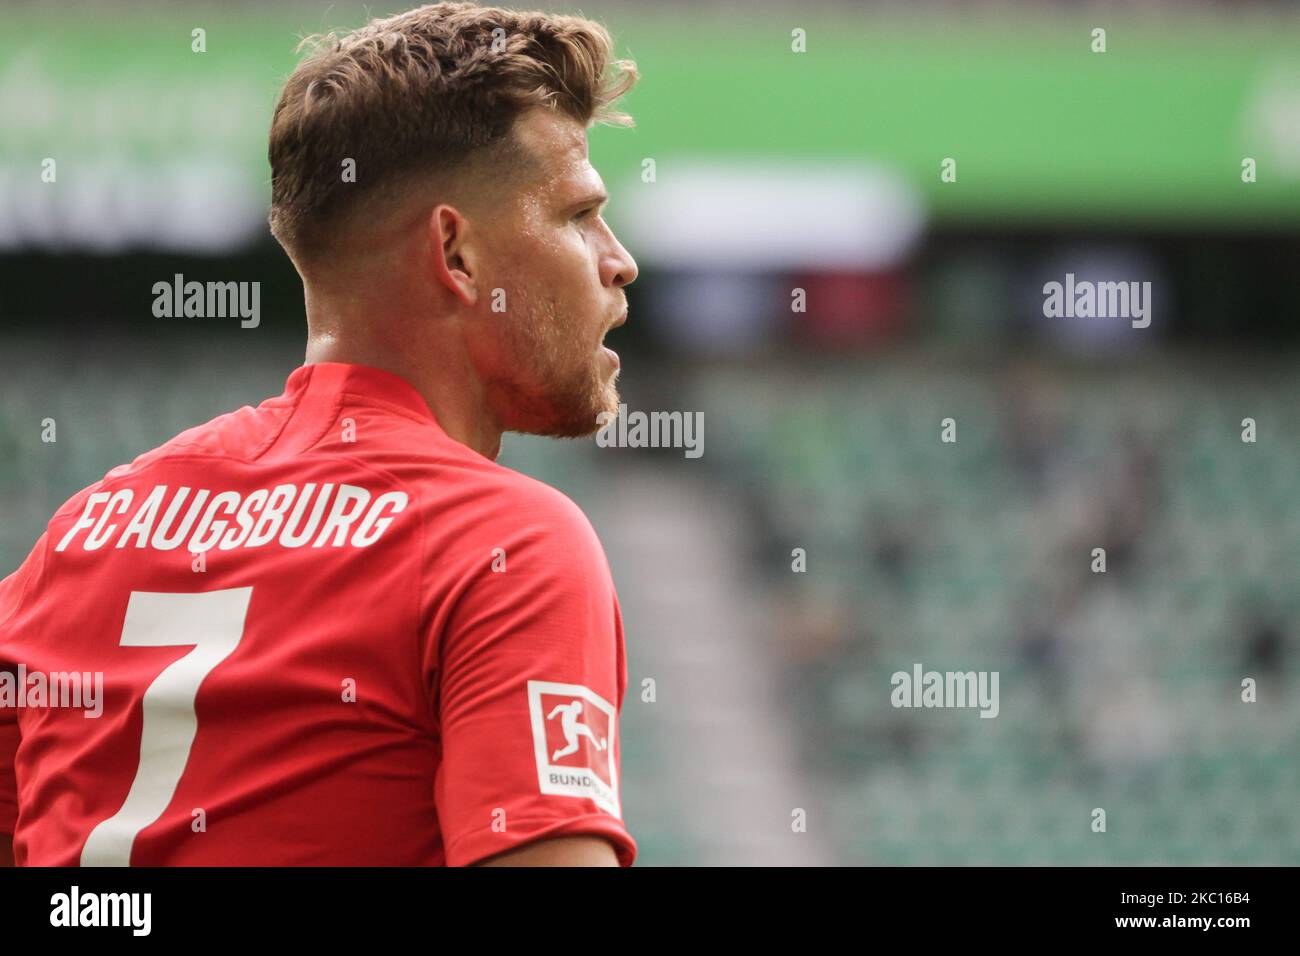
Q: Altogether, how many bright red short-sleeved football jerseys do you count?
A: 1